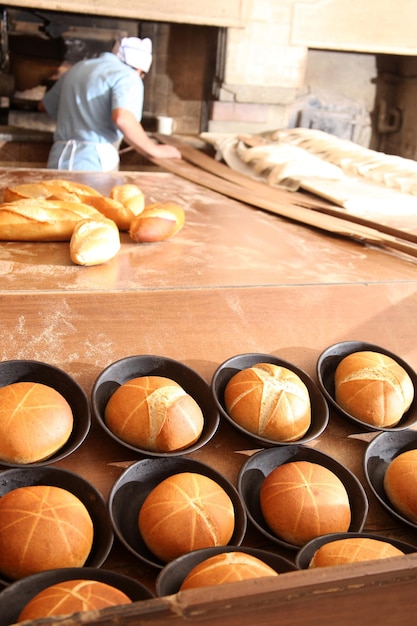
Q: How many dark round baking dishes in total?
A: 11